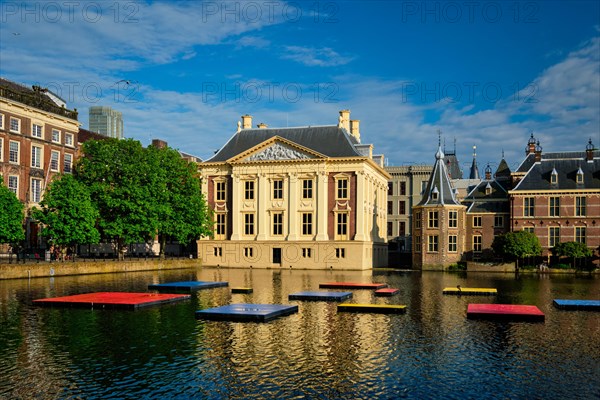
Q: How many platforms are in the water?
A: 11